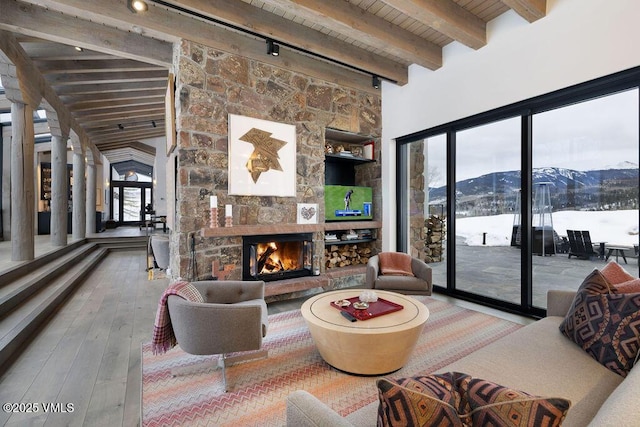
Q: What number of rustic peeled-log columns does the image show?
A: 4